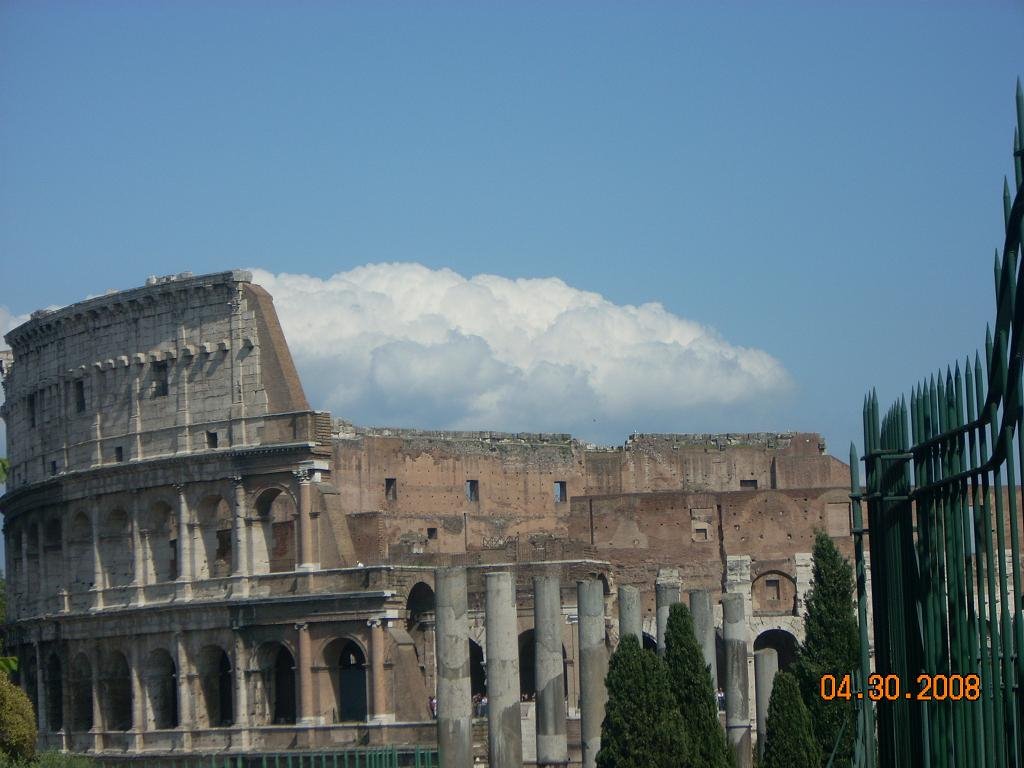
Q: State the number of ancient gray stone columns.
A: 9